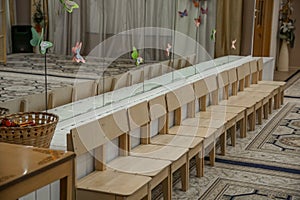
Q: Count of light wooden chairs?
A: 14